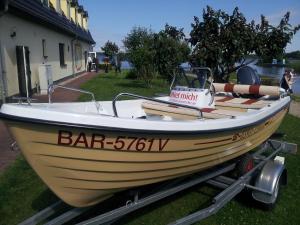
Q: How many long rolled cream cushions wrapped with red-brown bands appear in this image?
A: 1